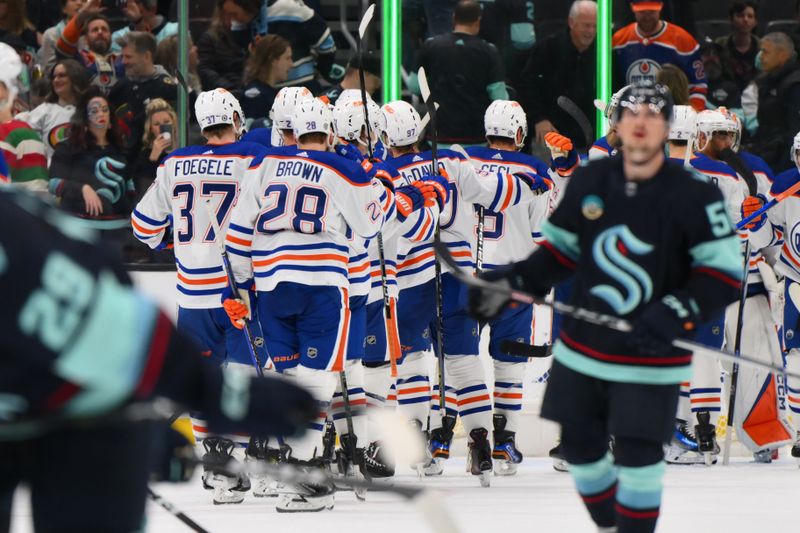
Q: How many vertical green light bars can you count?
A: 2